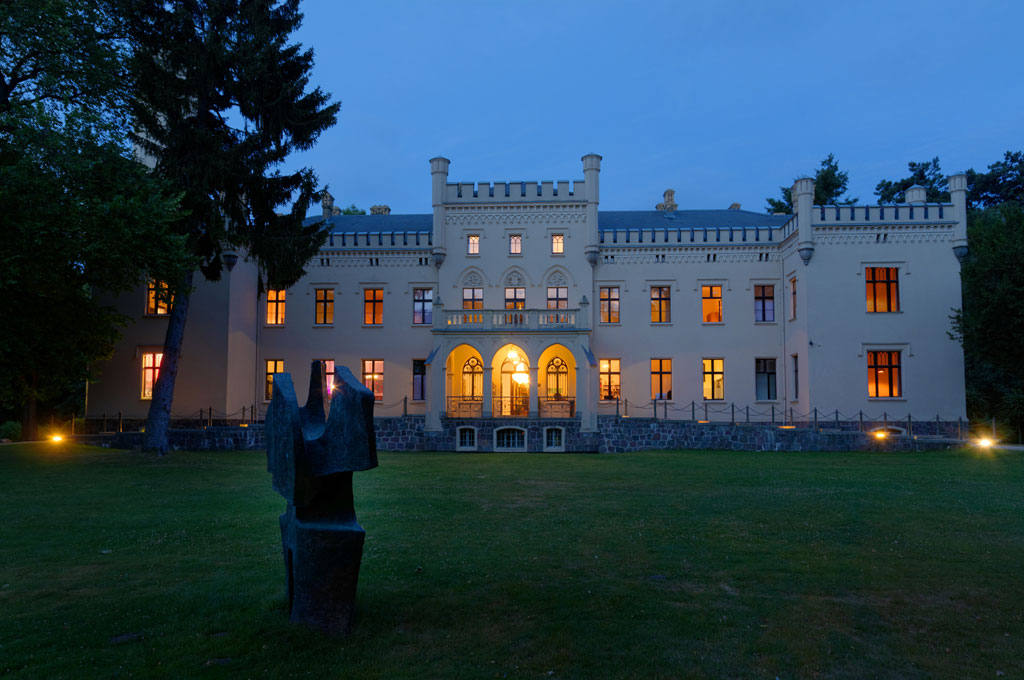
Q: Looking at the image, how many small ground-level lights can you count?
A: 3